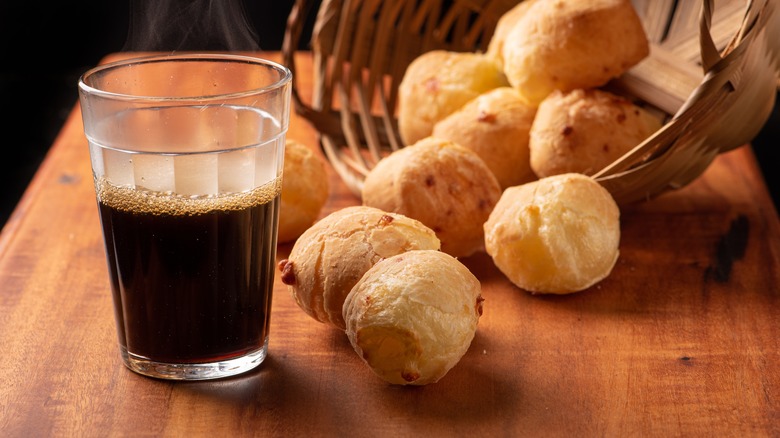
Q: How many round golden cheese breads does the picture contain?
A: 10